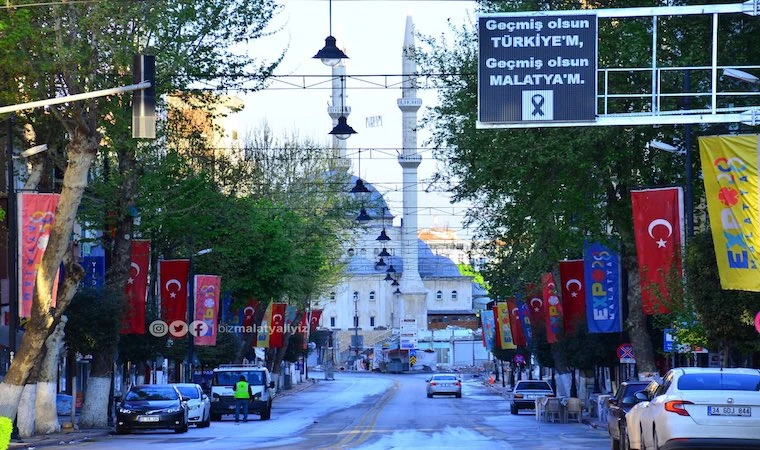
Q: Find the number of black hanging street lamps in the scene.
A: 11